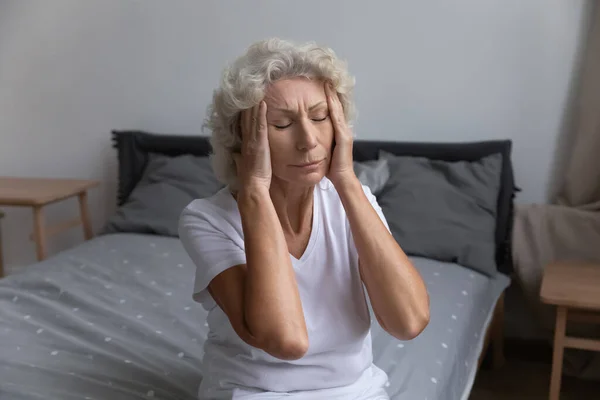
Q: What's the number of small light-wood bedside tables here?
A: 2